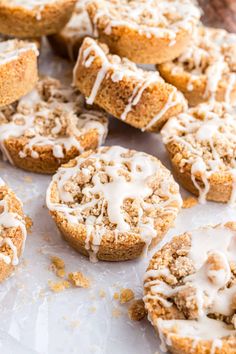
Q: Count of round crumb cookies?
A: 11